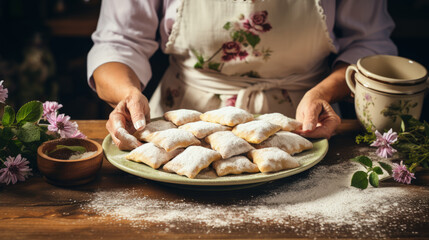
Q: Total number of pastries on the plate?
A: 13